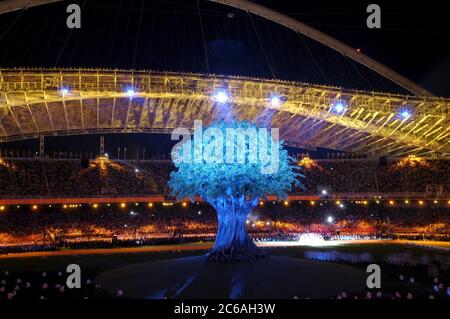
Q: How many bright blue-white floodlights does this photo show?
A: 6